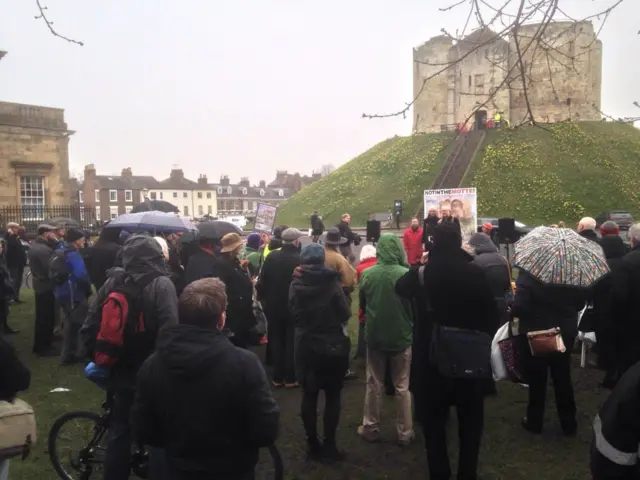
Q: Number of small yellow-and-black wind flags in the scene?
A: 0